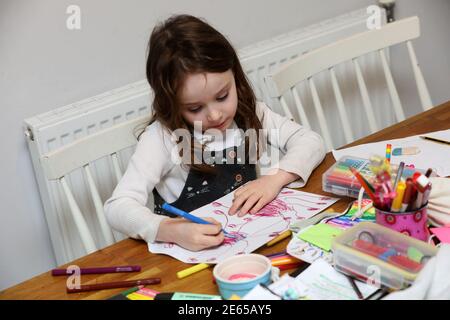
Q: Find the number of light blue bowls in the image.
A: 1